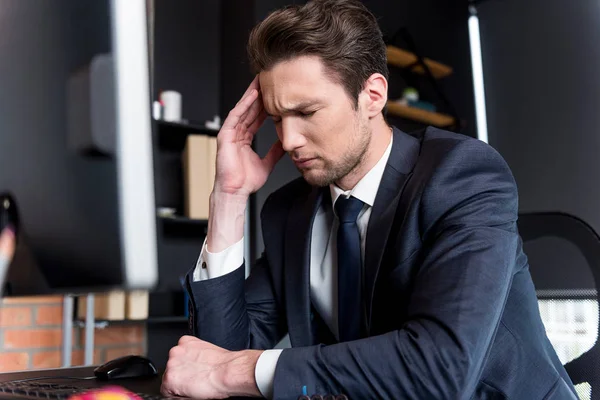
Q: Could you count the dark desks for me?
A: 1